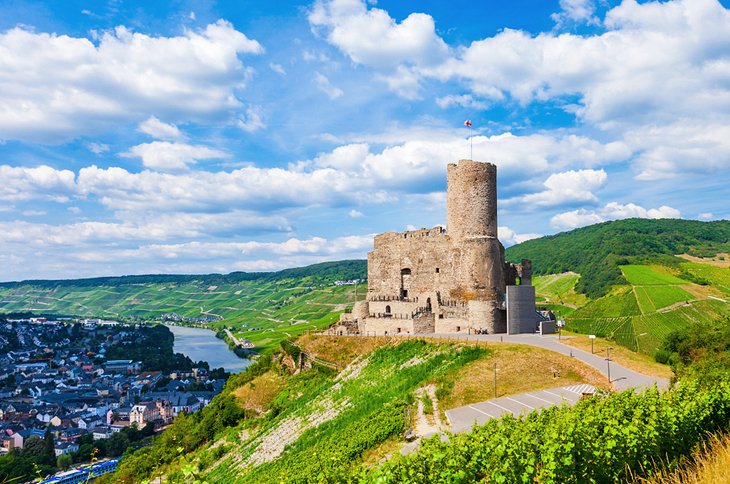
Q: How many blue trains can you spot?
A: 1